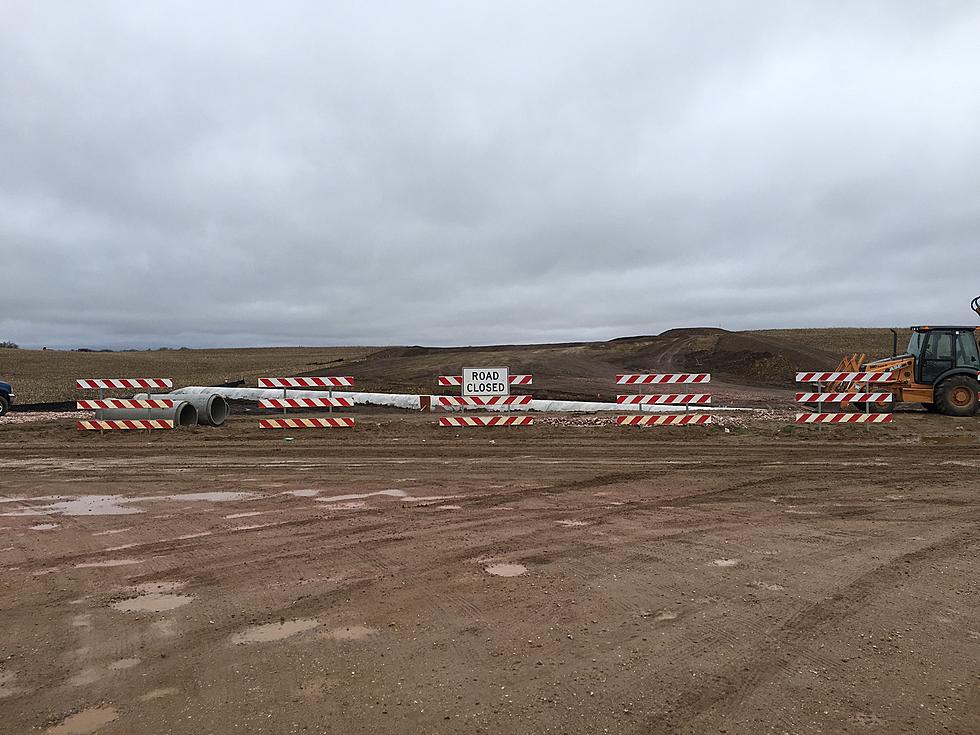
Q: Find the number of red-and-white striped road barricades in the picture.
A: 5